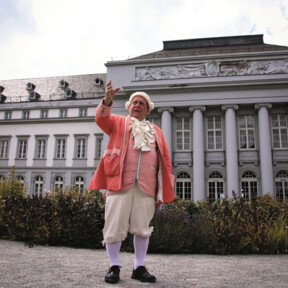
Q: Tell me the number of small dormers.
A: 7